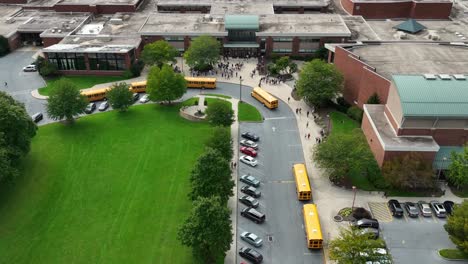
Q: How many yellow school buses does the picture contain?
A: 6